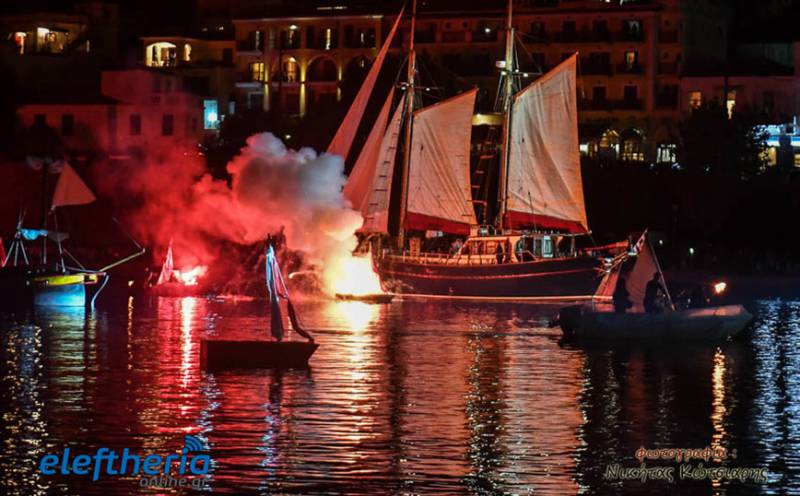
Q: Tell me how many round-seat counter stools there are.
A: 0